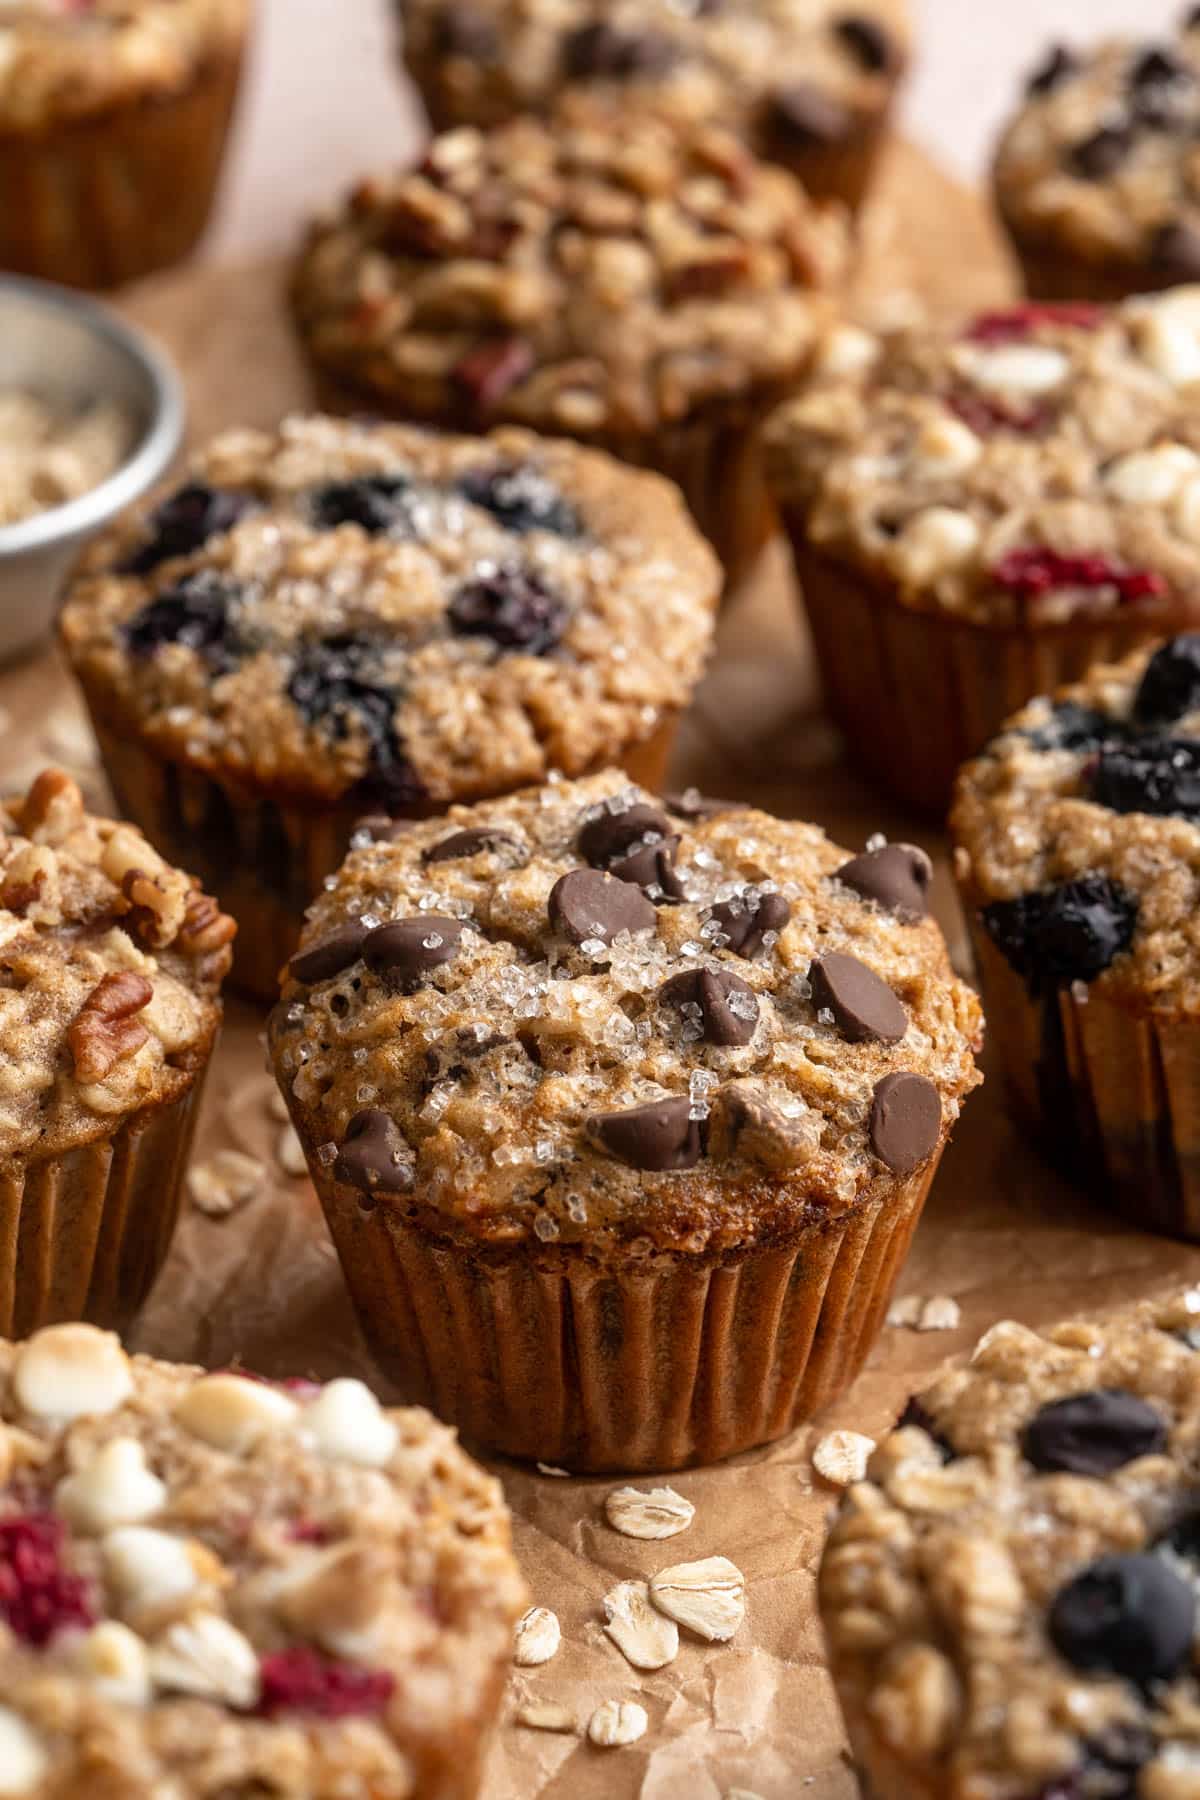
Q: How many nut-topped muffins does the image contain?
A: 2